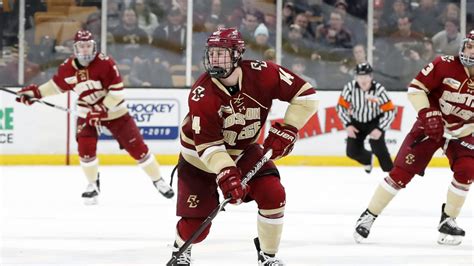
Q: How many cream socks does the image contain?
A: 6